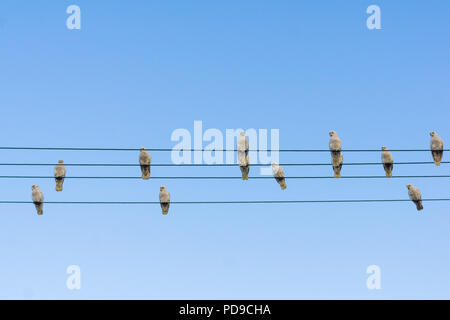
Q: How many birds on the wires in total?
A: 12